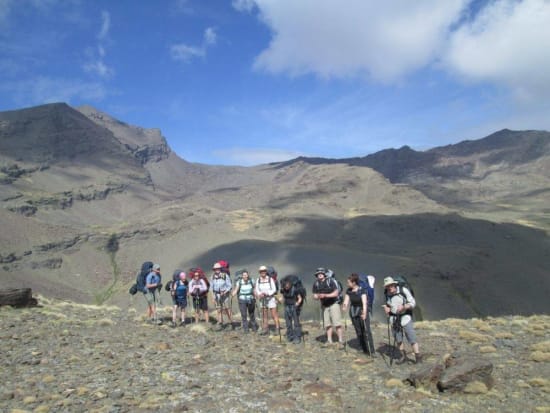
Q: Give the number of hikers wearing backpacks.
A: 10